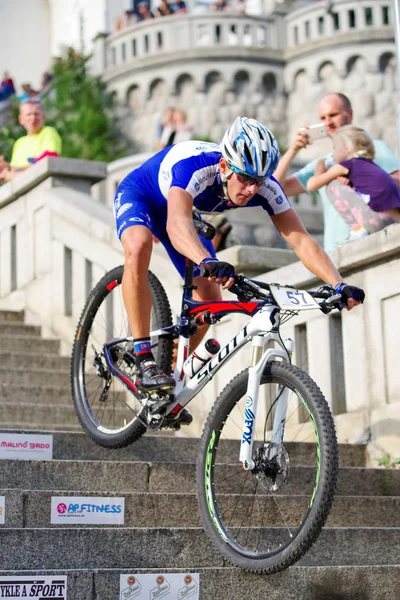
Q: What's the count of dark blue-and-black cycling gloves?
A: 2